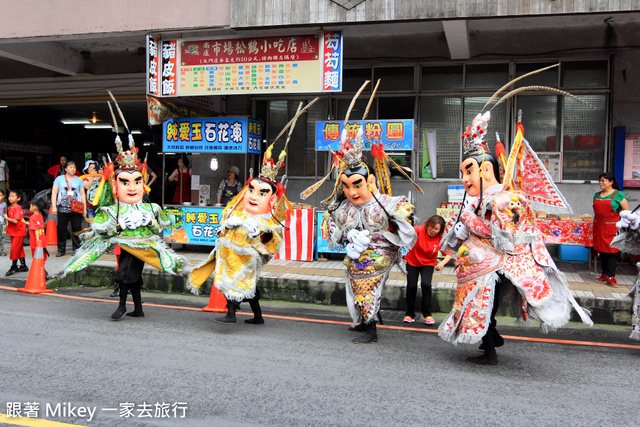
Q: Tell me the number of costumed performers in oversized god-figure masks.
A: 4